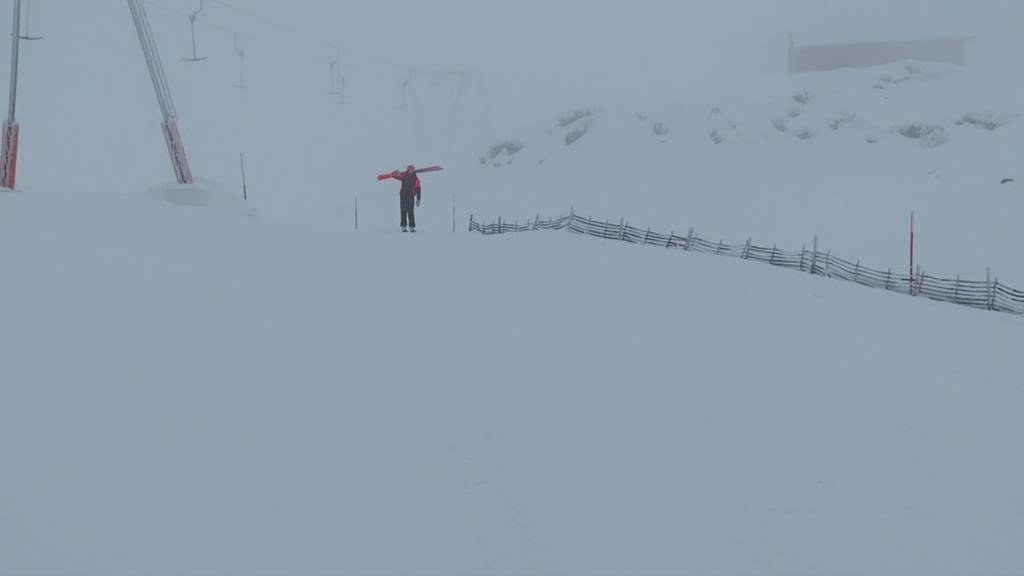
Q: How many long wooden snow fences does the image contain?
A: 1